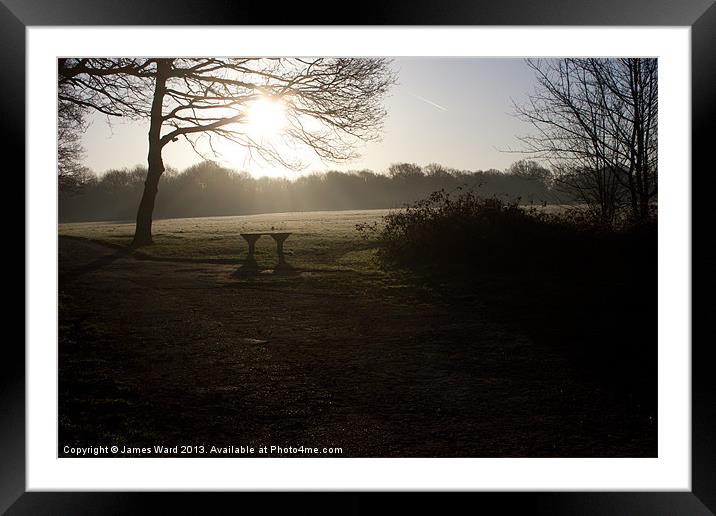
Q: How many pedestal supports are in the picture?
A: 2